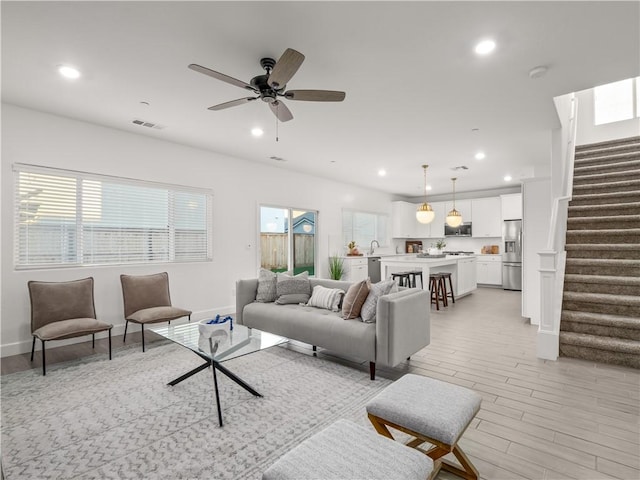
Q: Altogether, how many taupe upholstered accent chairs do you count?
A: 2